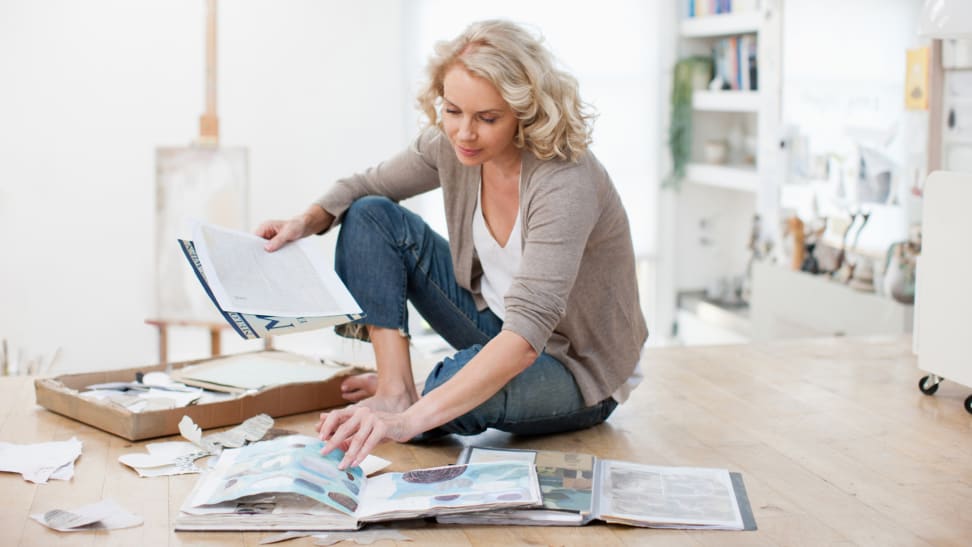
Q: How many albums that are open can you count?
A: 2